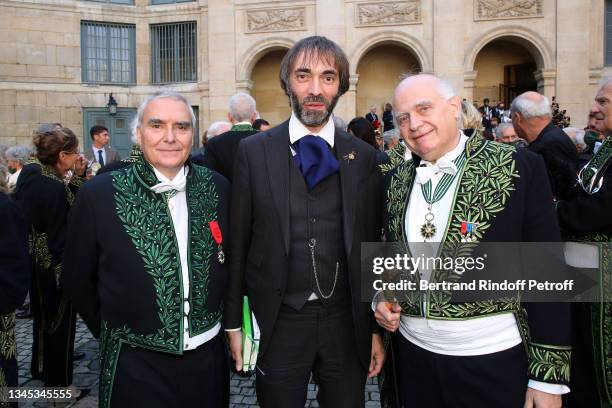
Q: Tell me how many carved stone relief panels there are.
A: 3